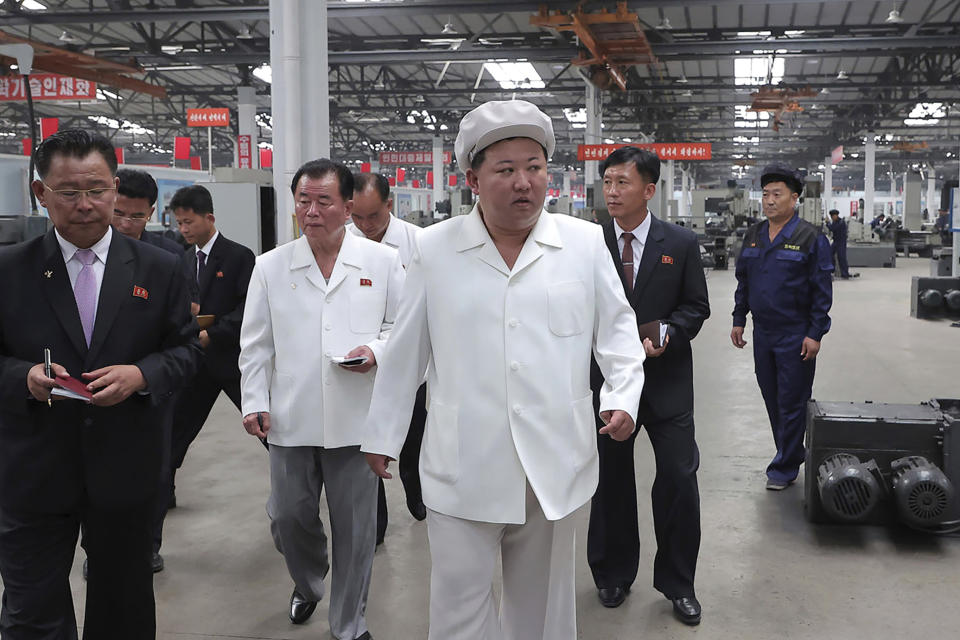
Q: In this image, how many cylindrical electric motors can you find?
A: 4